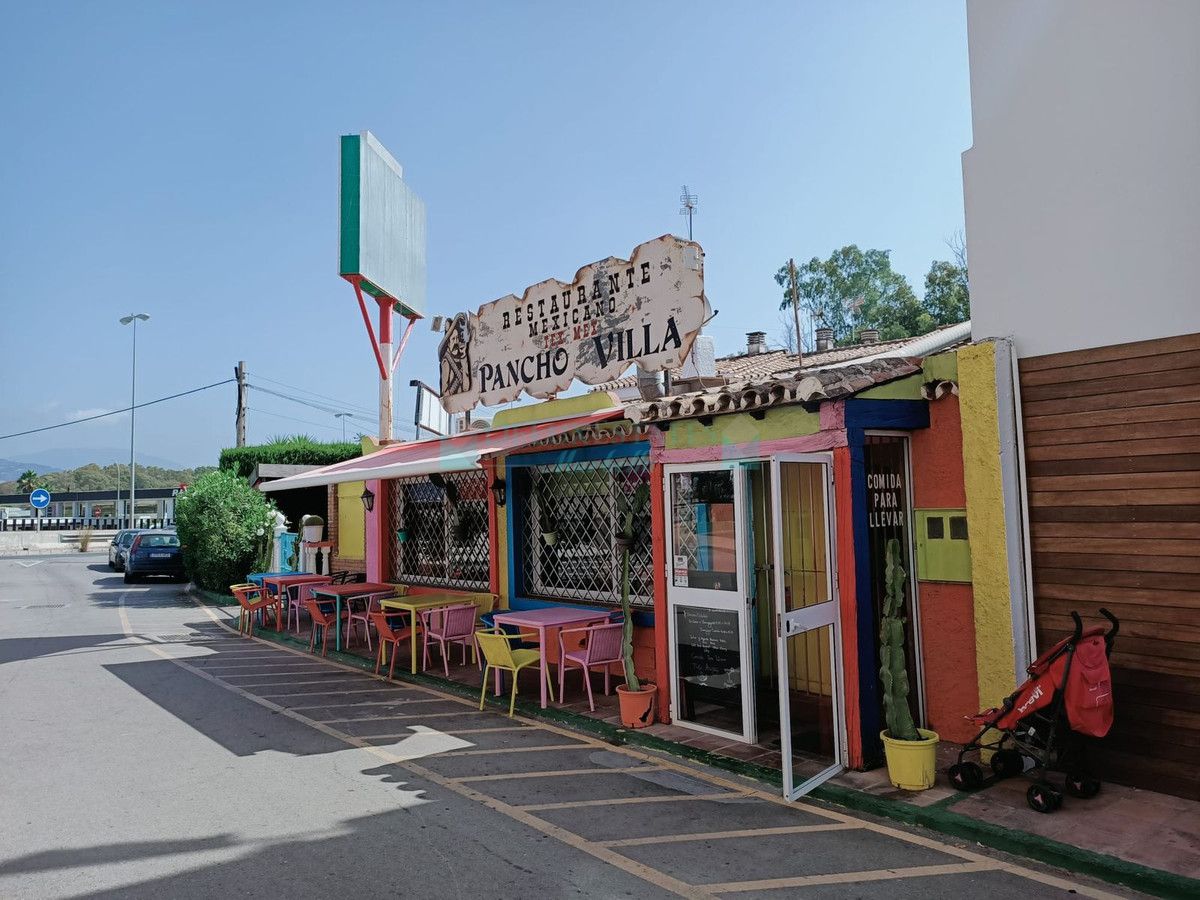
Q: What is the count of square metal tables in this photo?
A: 5